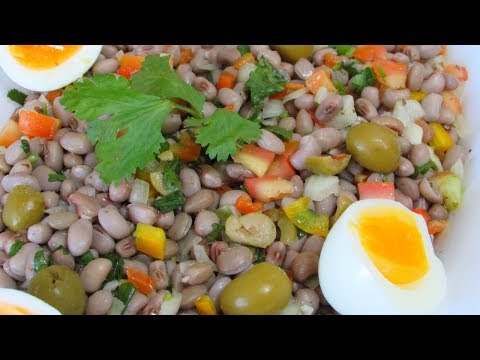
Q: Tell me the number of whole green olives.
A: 5